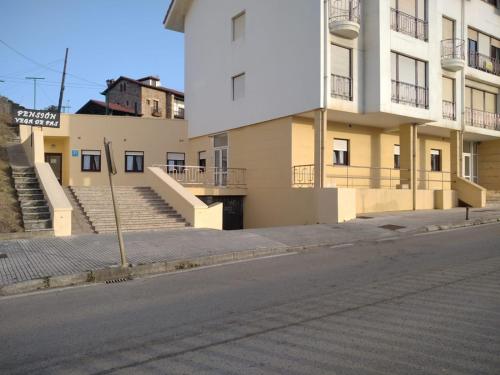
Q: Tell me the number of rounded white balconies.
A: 2